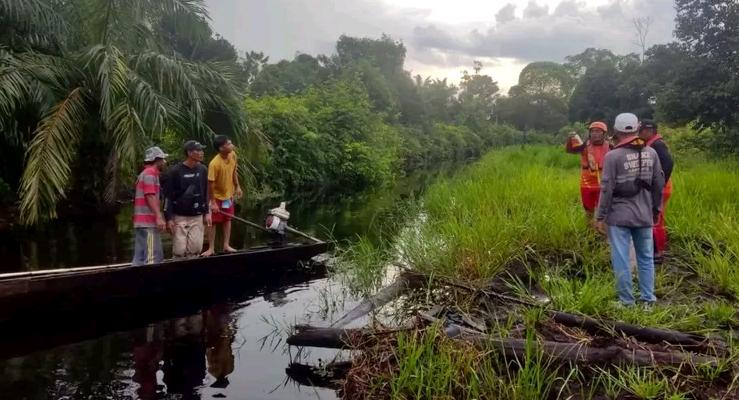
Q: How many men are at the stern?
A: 3